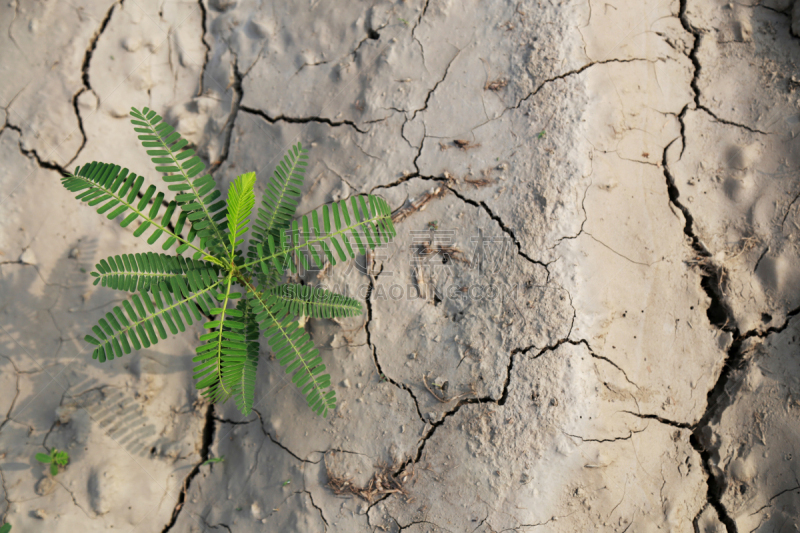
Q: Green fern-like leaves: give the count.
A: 11